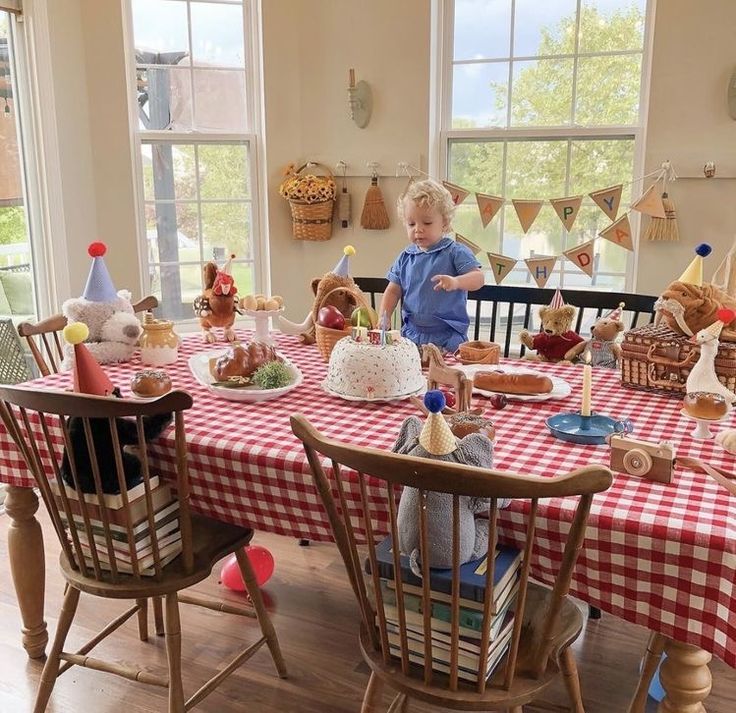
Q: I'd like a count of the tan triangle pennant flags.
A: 11